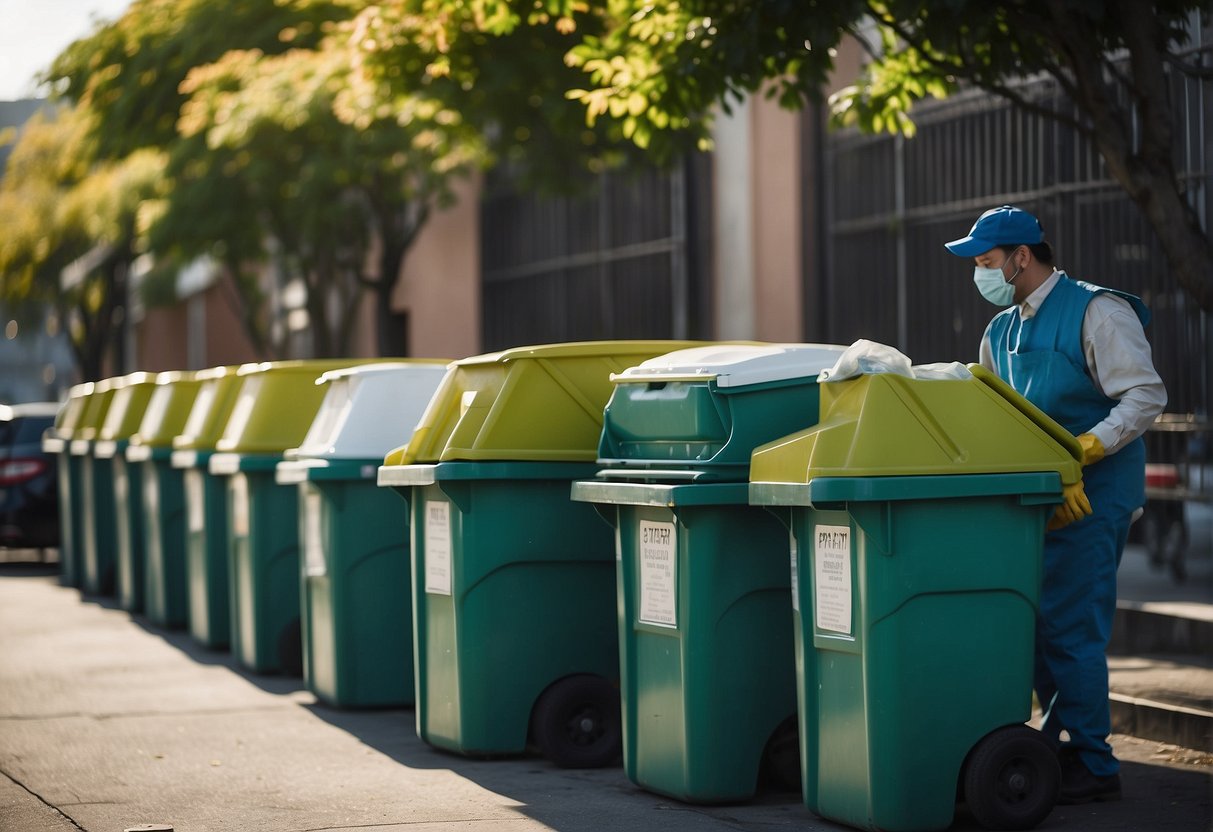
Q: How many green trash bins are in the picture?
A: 10